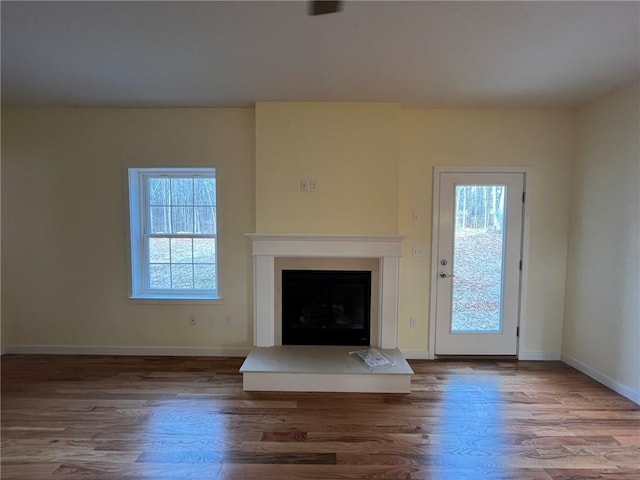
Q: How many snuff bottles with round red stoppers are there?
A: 0